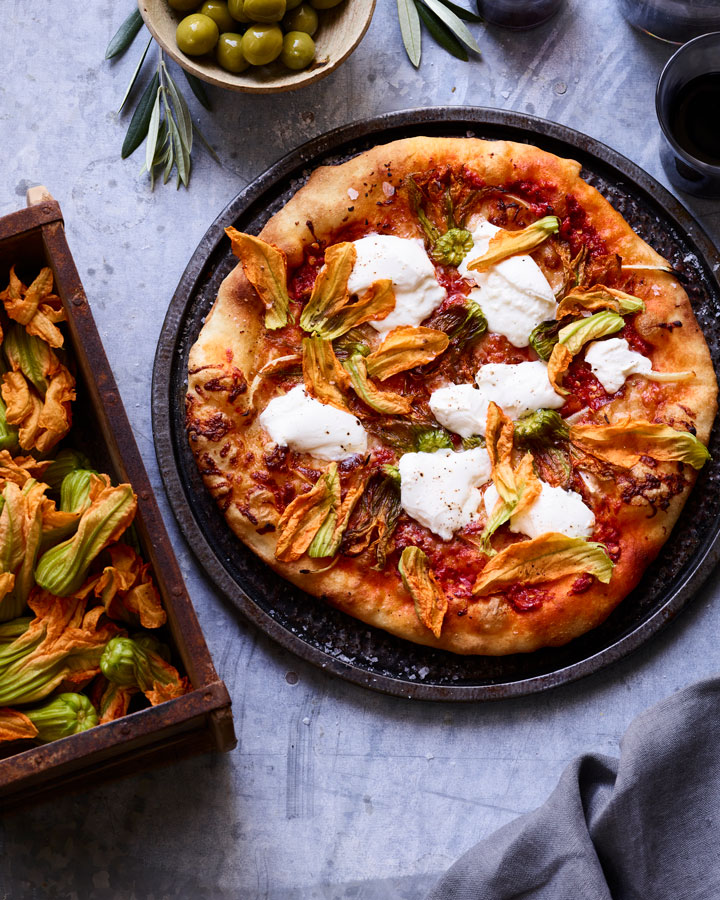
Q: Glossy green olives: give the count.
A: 11